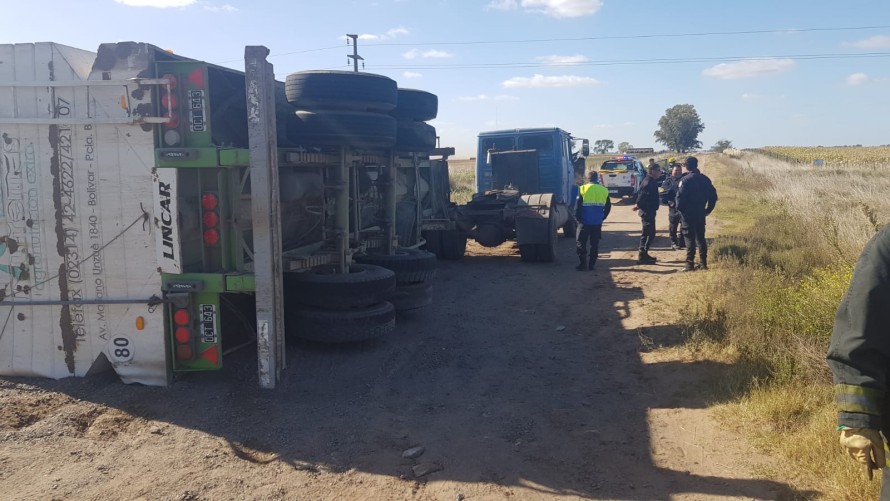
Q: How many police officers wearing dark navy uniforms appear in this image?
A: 3